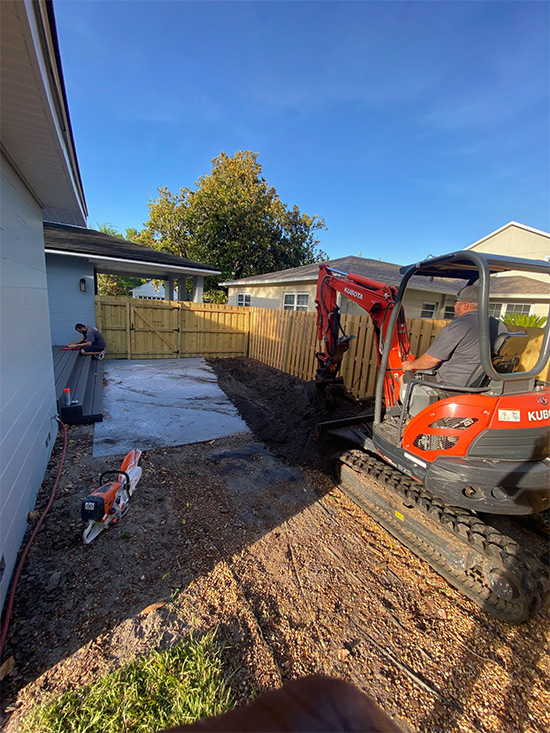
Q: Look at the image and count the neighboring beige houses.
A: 2